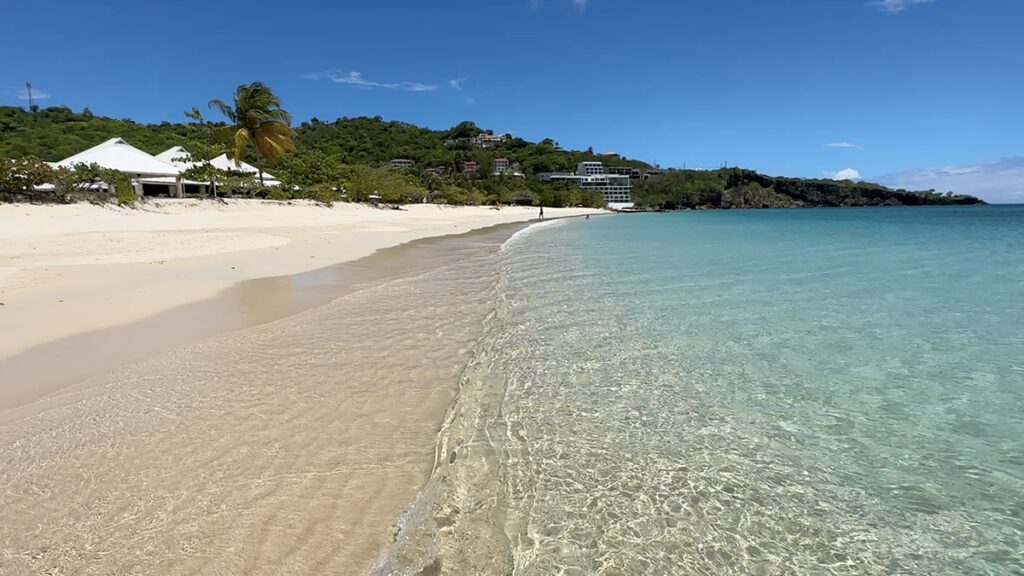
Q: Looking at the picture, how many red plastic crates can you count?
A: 0